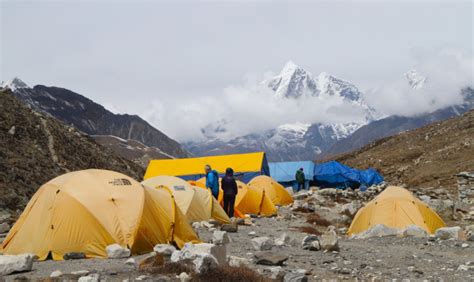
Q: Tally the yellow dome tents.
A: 5